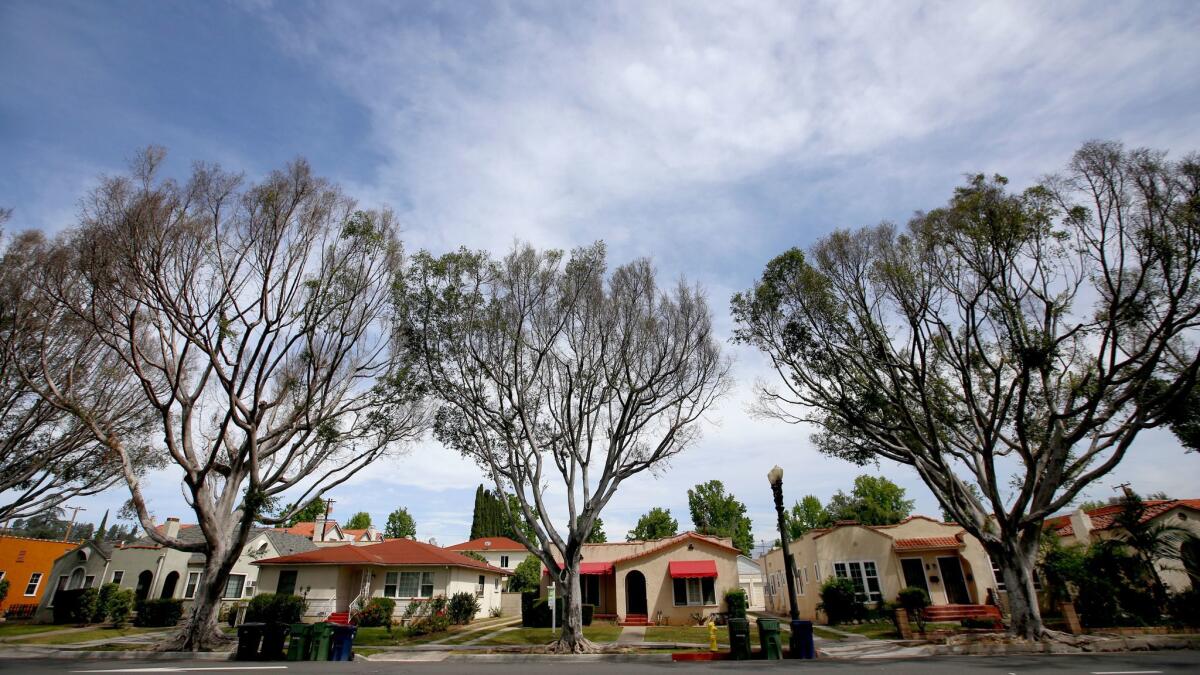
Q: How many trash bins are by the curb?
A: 8